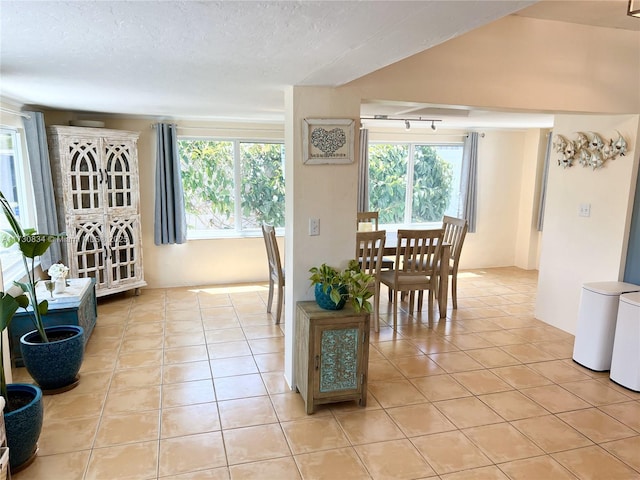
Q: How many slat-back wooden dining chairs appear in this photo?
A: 5